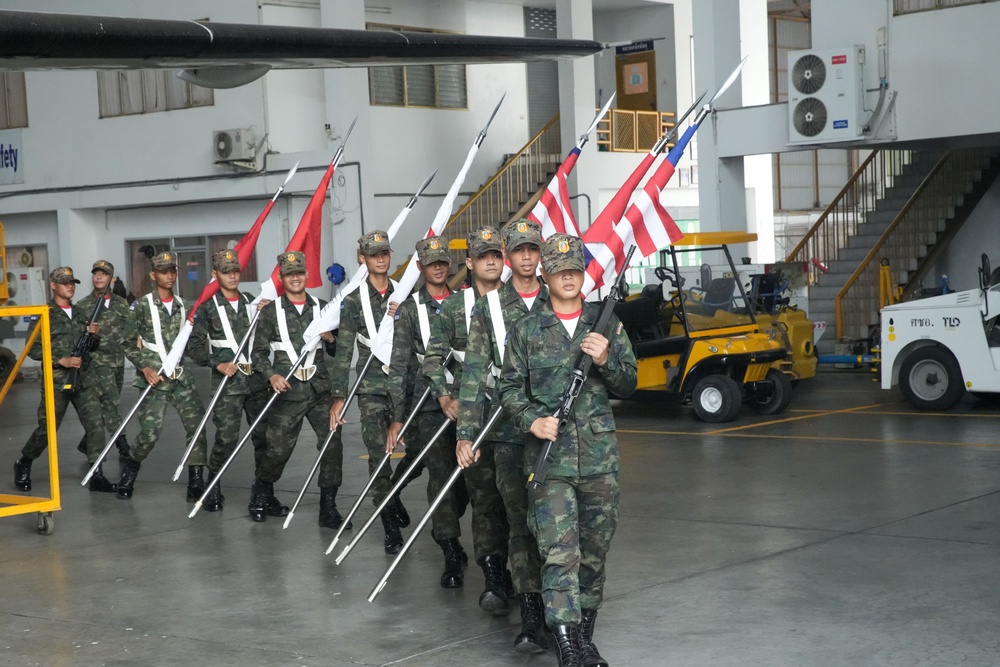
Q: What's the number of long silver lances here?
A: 7